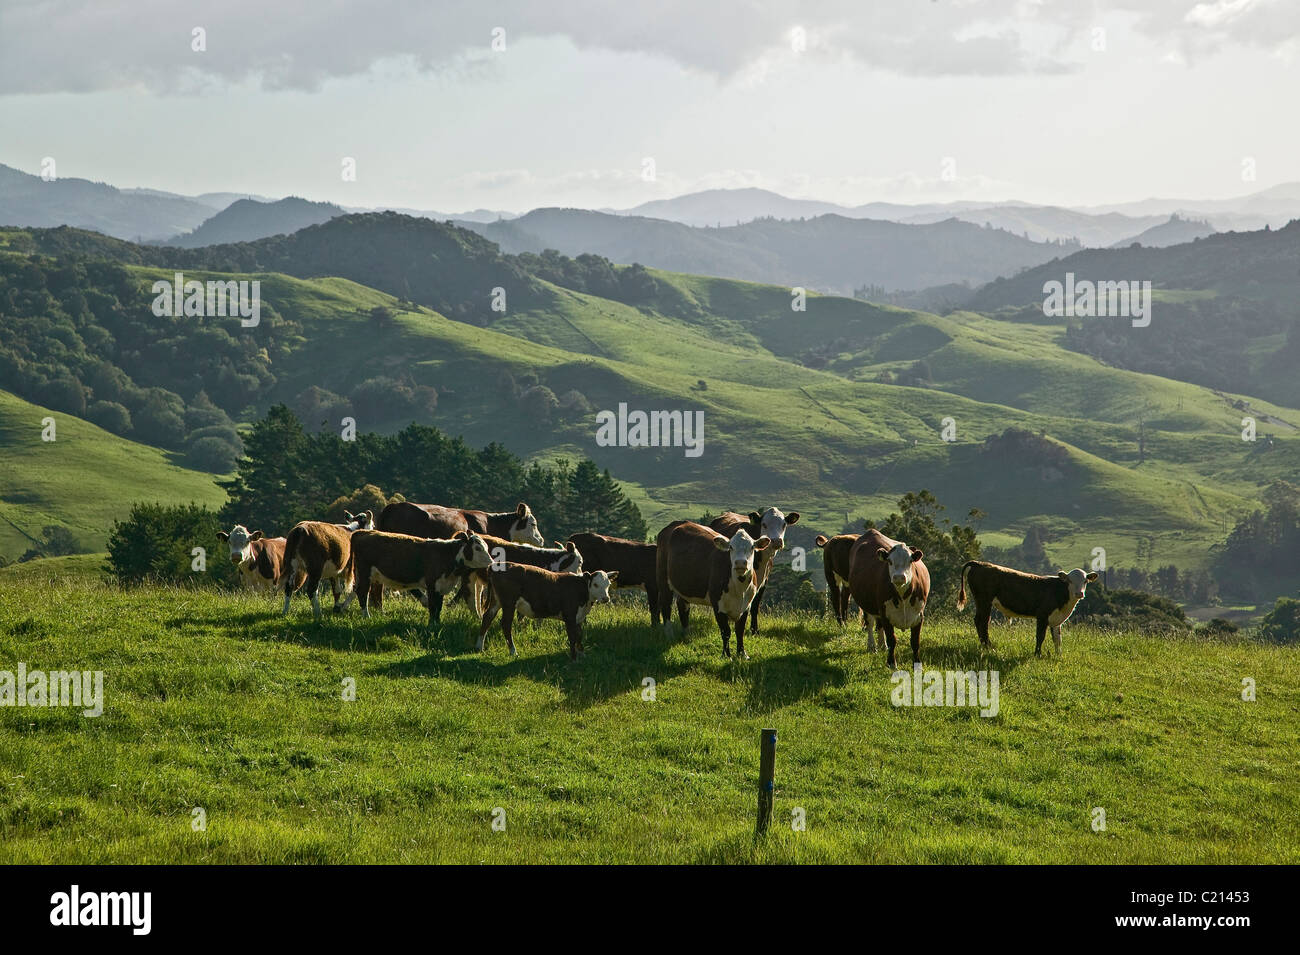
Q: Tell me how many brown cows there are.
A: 12